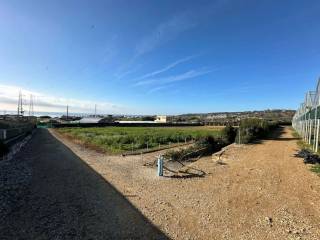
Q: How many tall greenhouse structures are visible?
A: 1